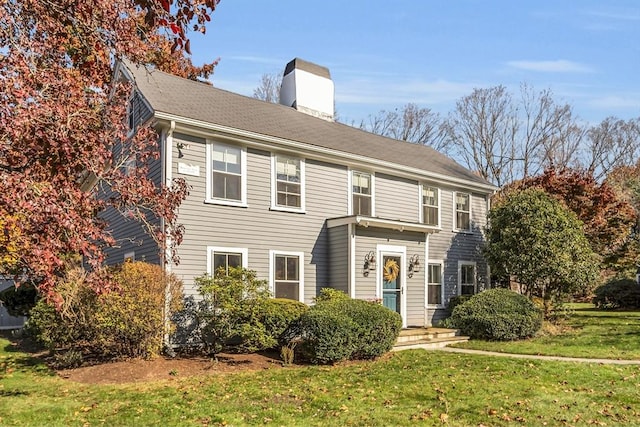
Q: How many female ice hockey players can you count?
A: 0